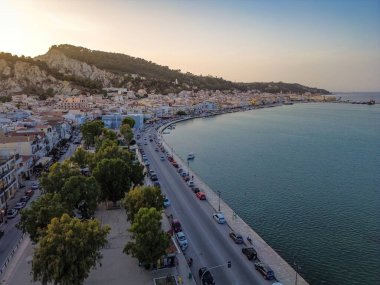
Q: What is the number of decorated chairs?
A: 0